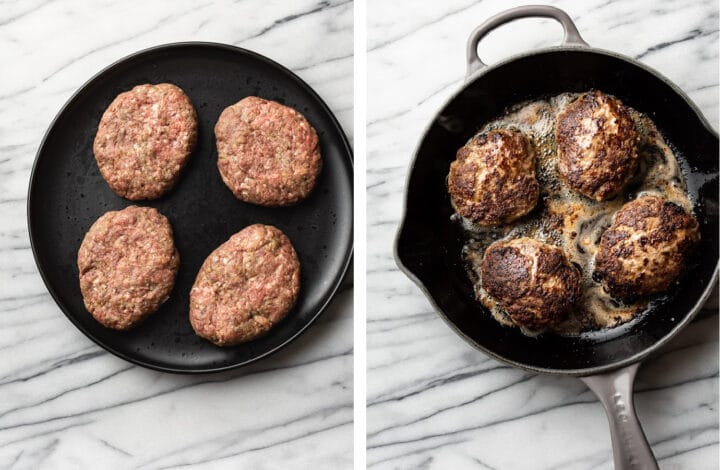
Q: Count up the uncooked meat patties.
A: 4